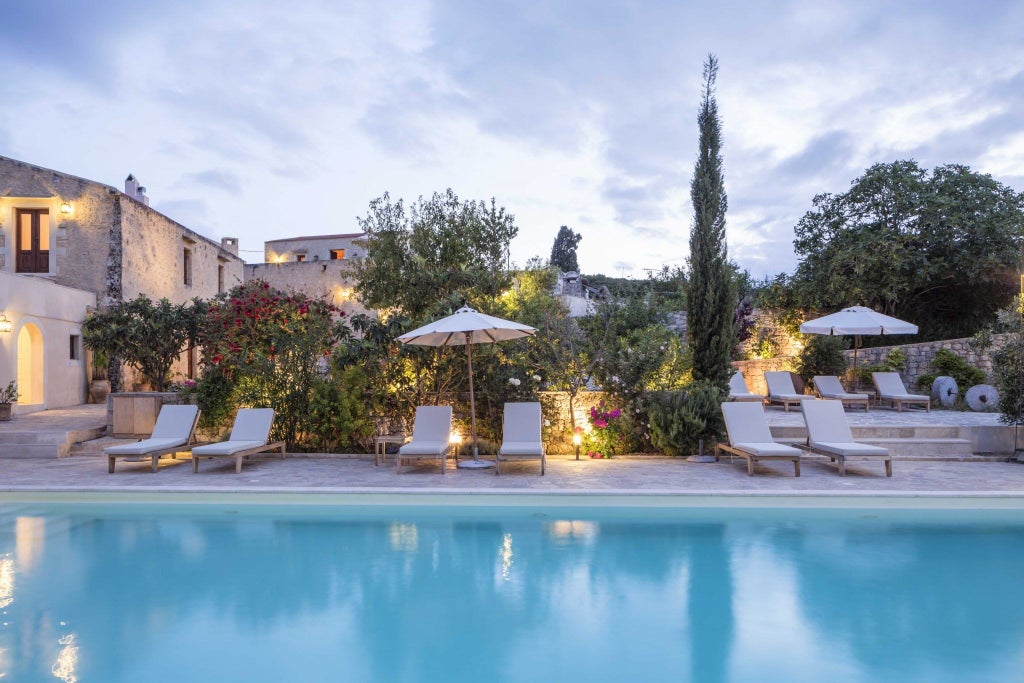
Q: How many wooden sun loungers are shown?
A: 10